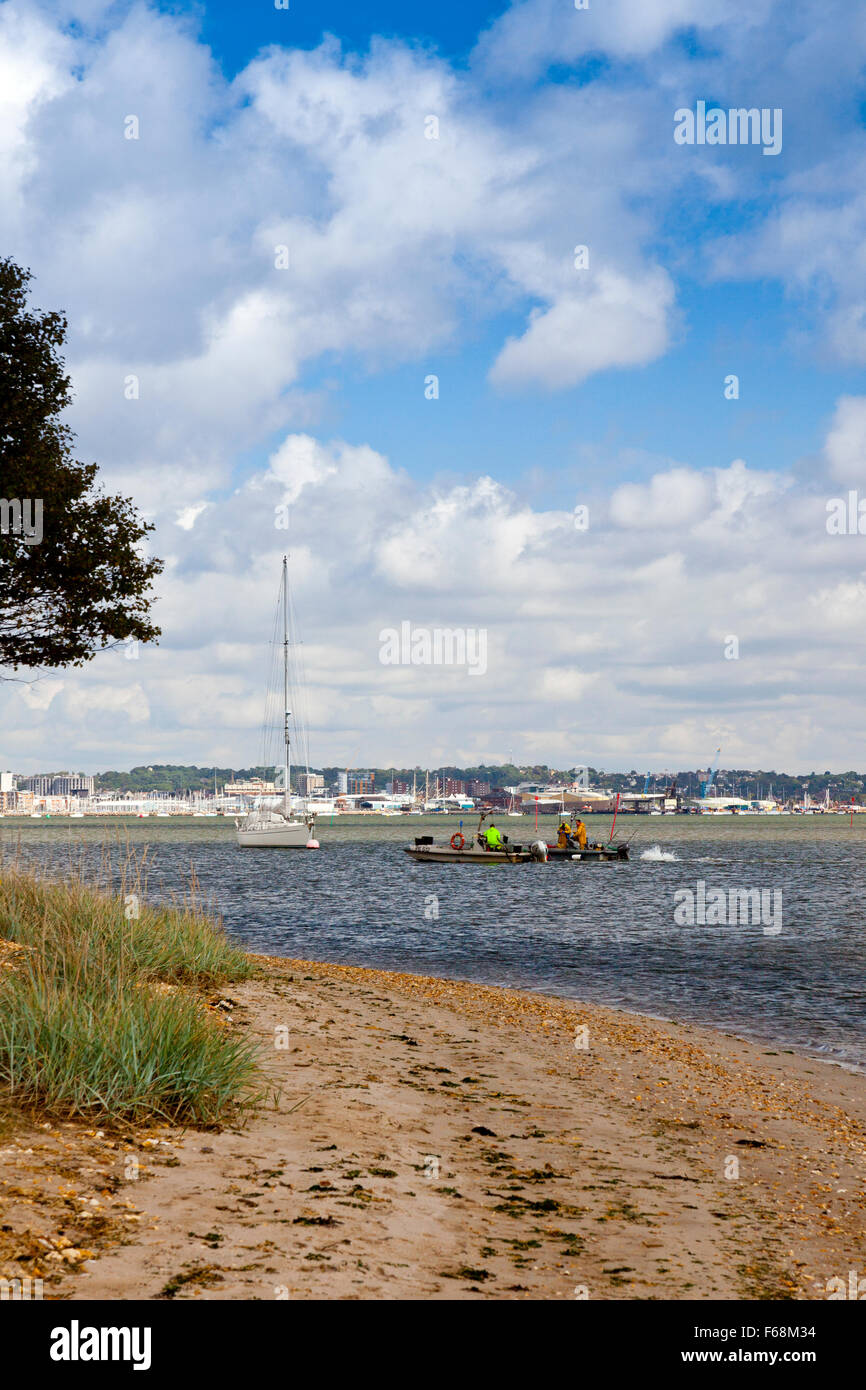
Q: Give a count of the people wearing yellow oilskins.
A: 2